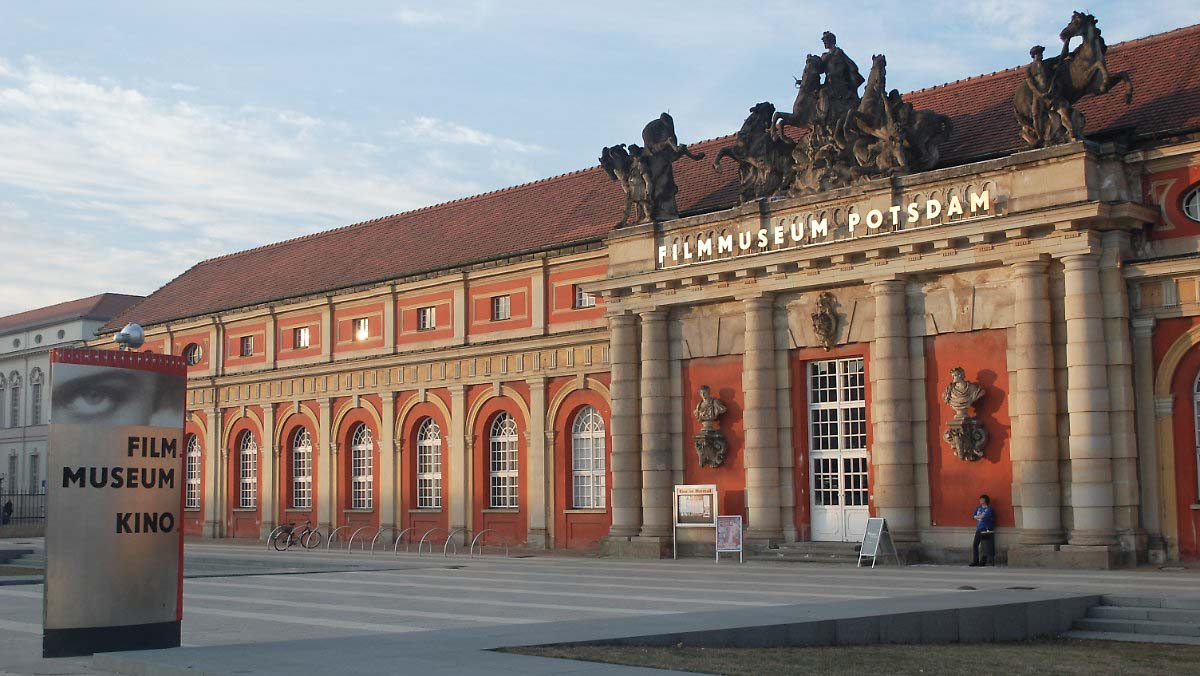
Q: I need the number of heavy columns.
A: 6